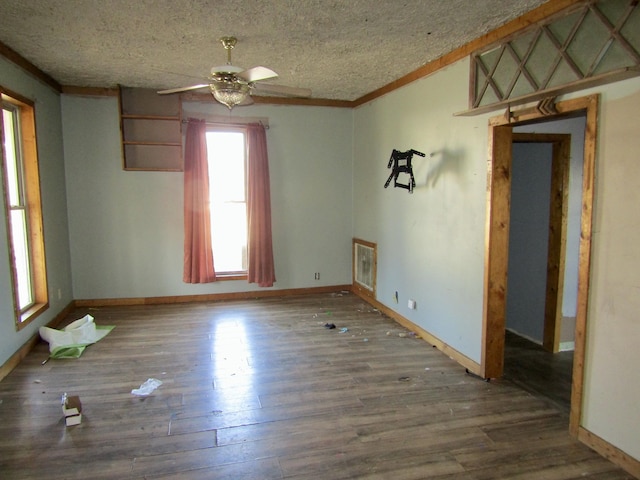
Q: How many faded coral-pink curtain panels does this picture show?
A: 2